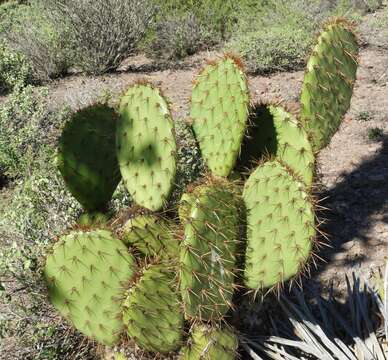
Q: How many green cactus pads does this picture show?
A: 11